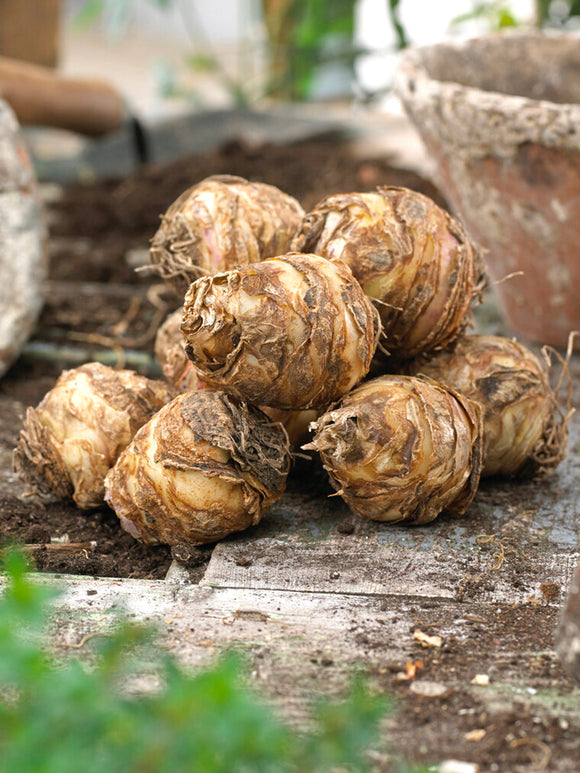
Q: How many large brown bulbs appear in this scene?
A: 8